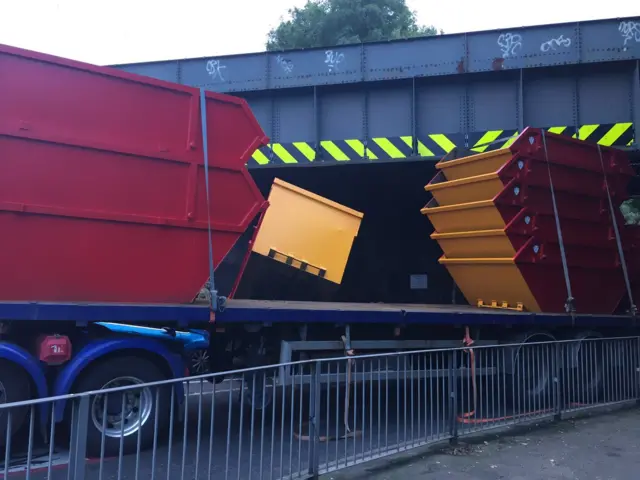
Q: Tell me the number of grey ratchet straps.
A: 3